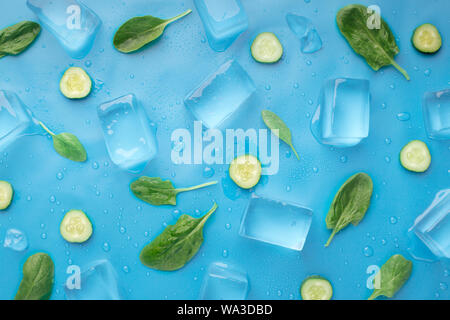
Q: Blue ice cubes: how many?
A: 11